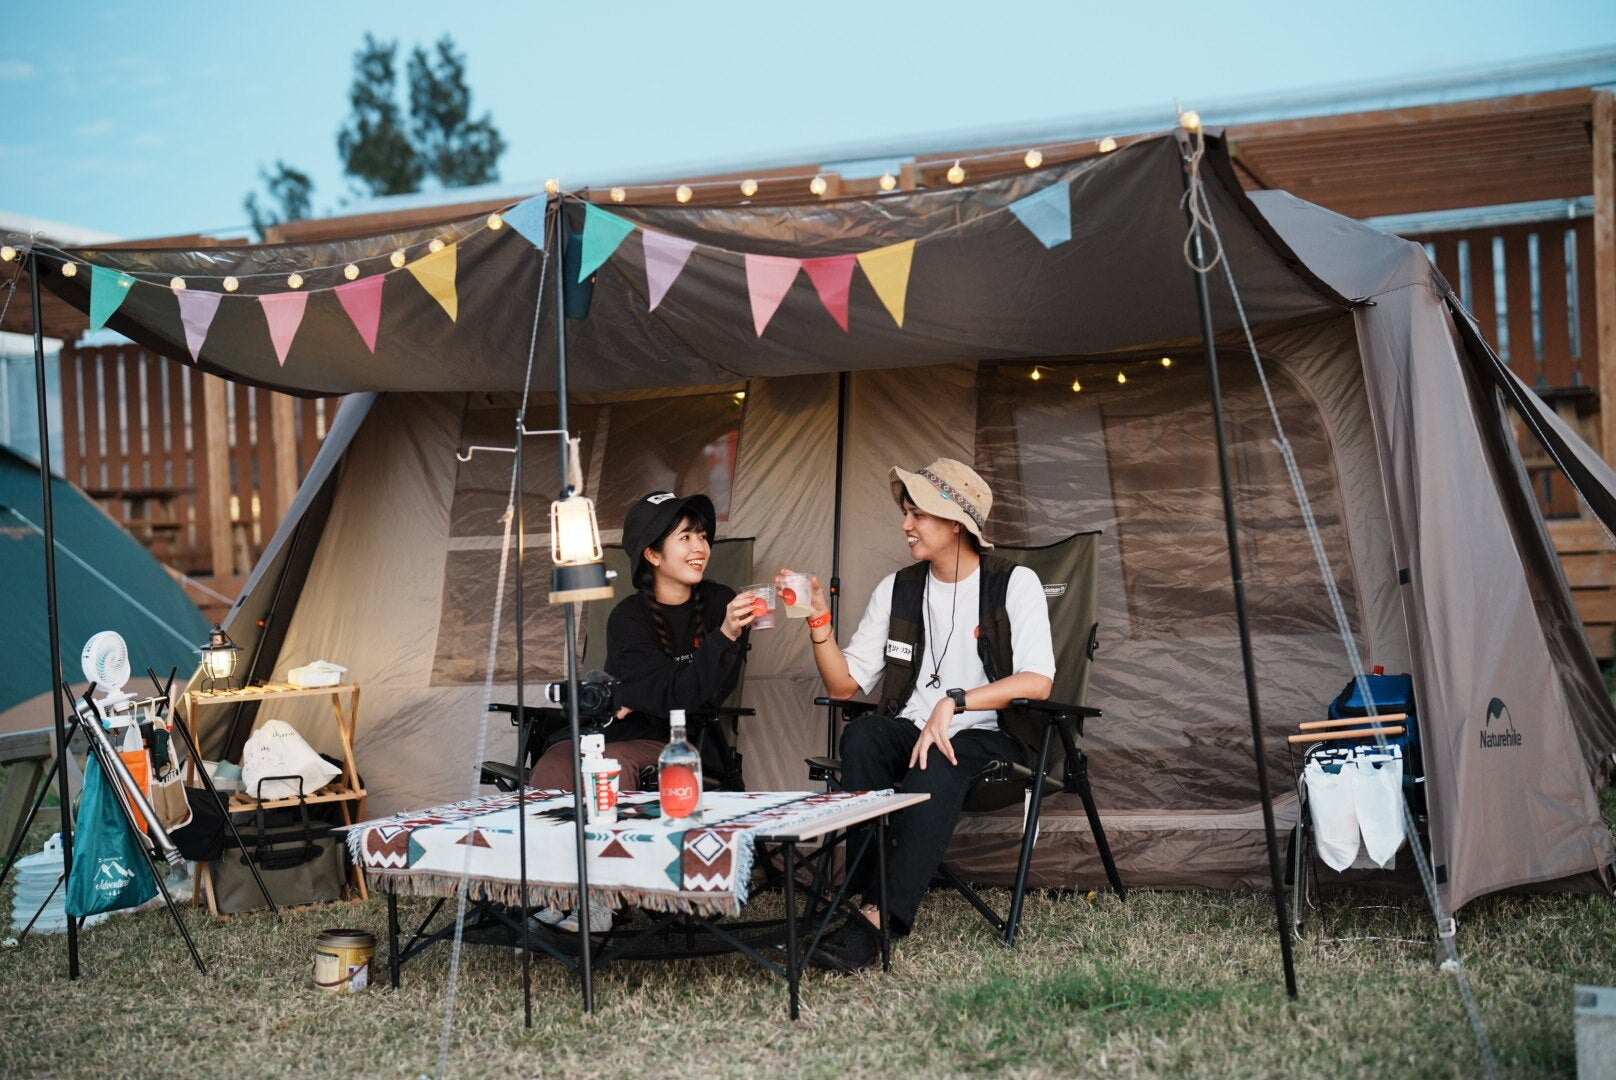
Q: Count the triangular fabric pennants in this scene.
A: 12